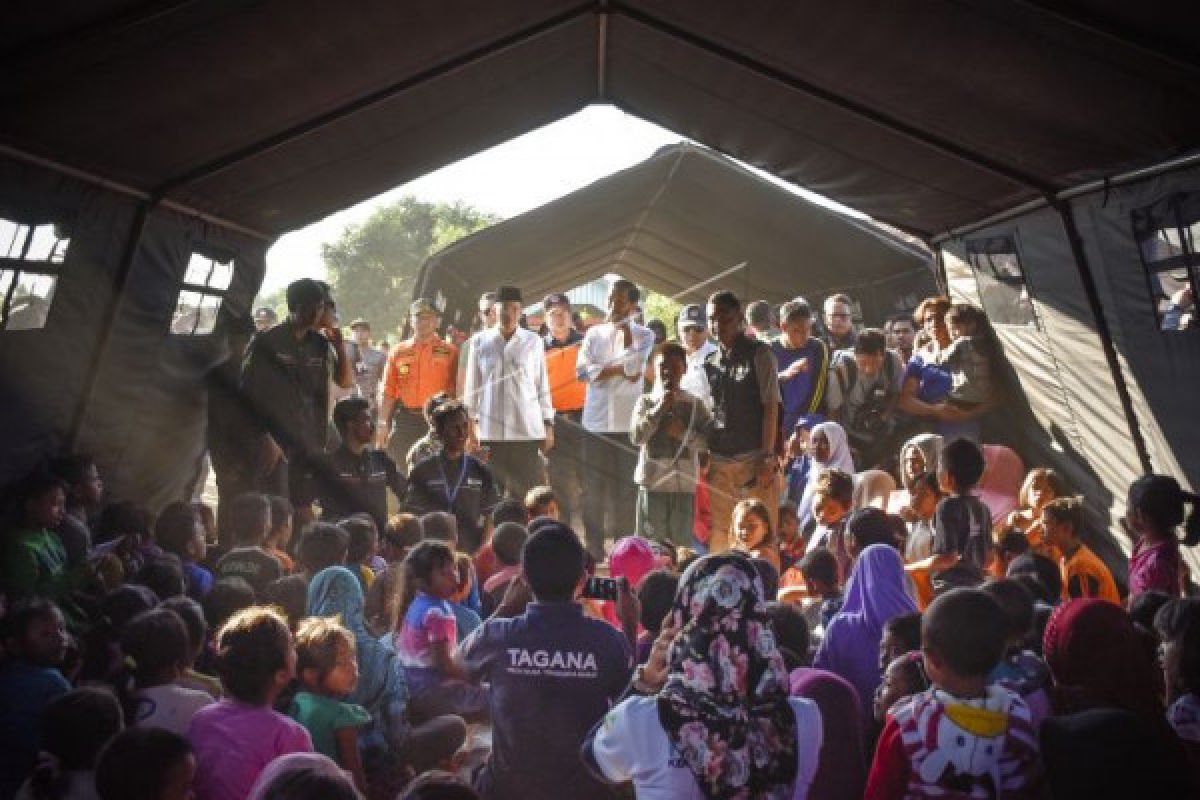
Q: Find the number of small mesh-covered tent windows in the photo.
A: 4